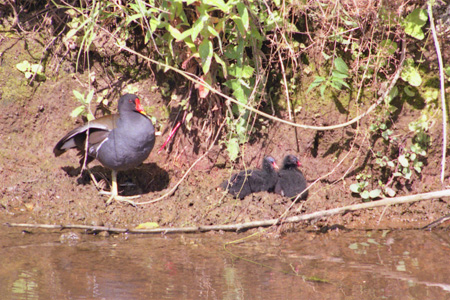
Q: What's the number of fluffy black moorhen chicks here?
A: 2